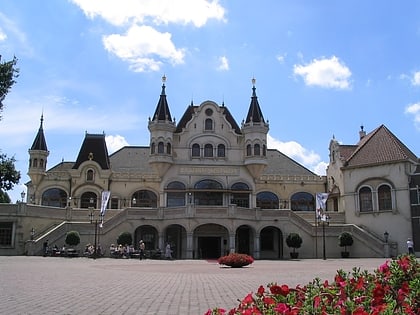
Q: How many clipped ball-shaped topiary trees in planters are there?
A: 4